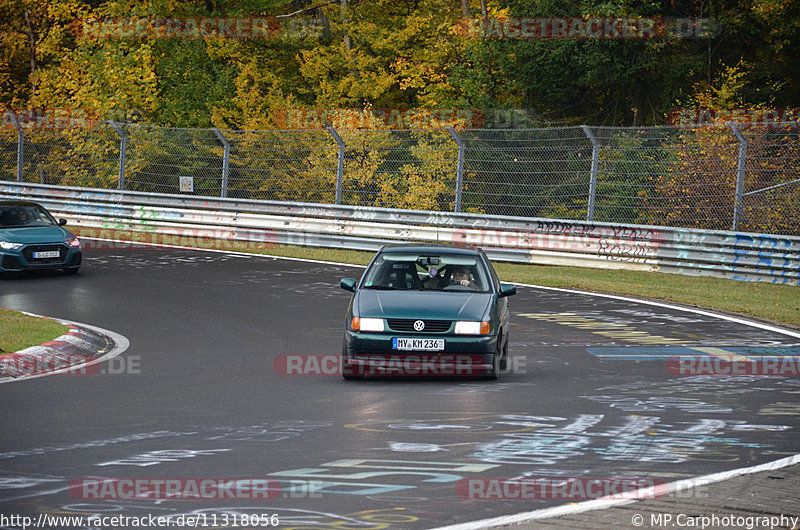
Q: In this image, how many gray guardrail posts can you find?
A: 7